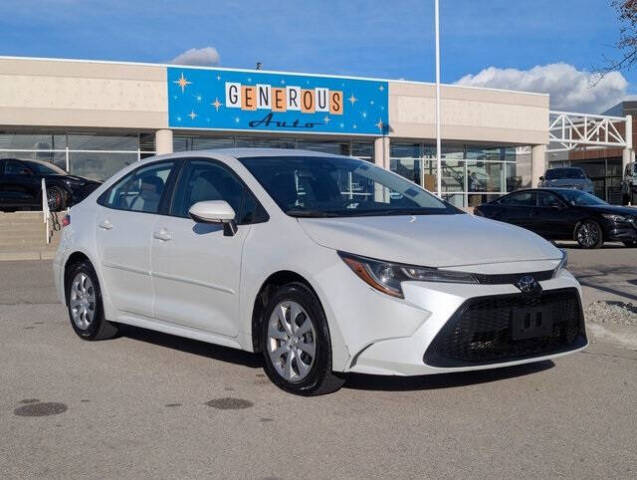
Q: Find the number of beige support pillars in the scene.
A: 3